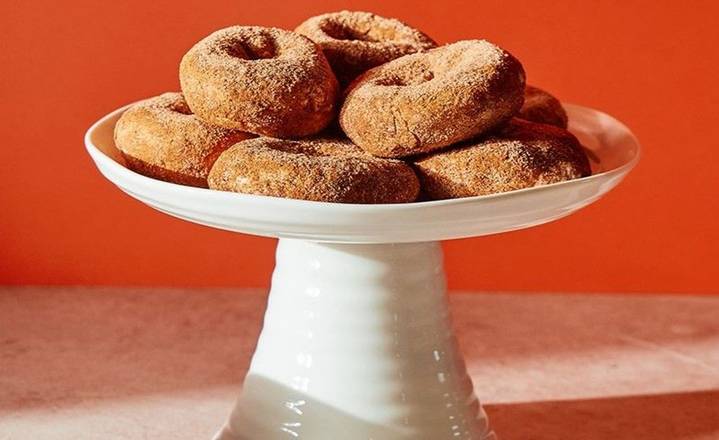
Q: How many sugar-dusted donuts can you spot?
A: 7